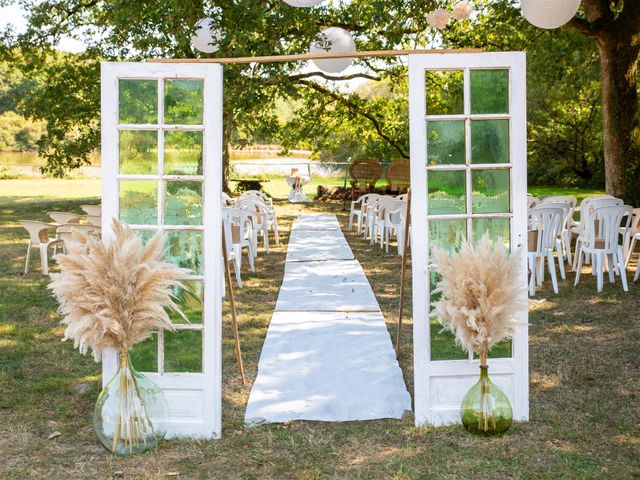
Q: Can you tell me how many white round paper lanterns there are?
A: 4